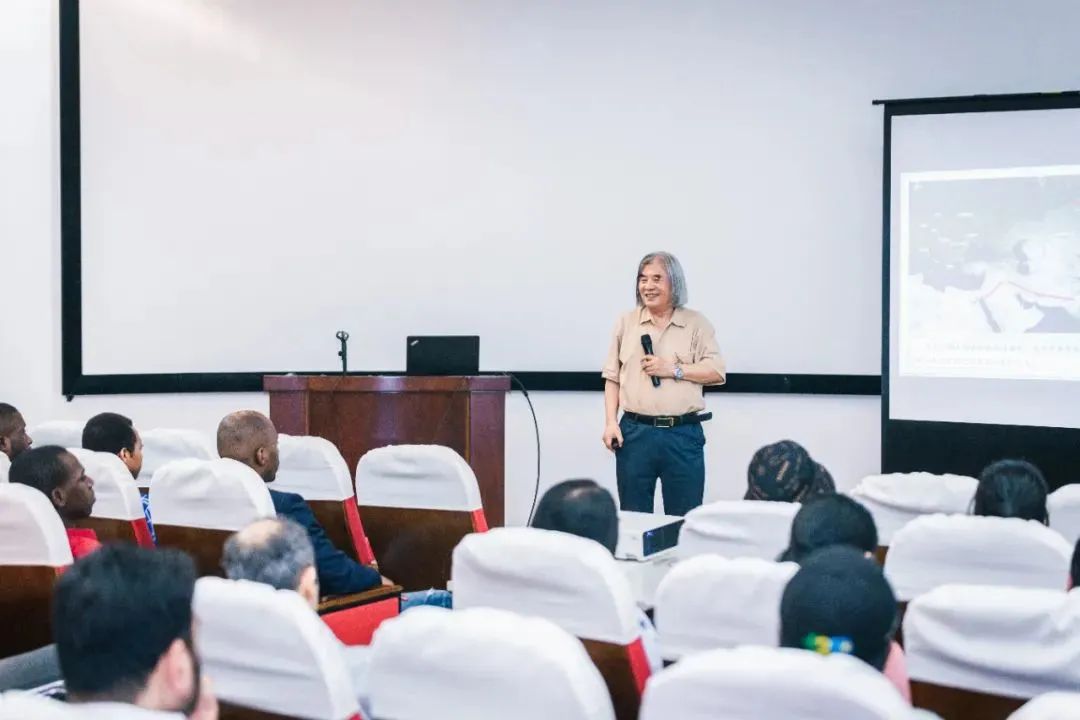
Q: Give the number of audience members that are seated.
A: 12